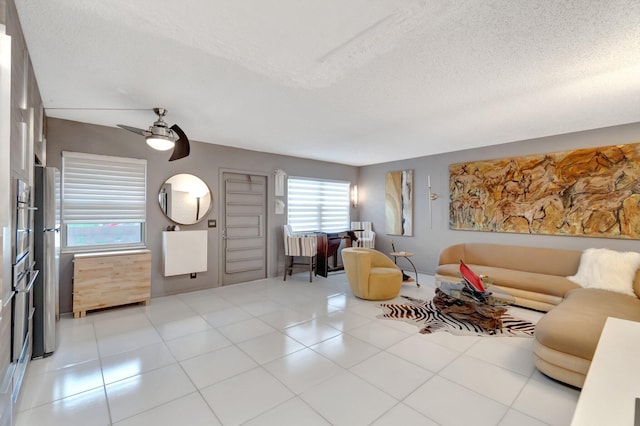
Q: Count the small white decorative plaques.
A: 2